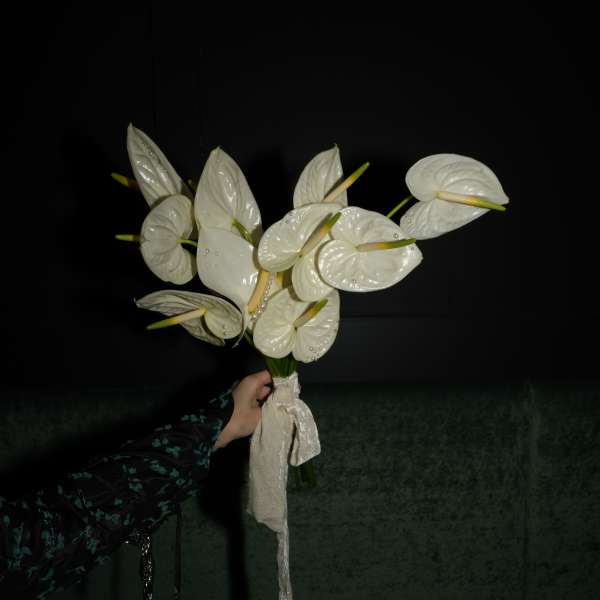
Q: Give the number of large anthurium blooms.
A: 10